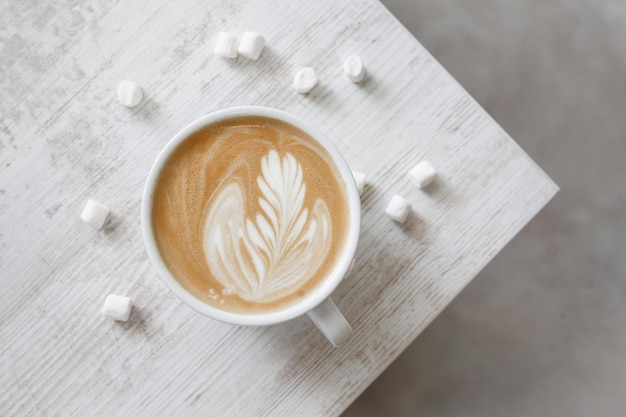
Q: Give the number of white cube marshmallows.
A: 10